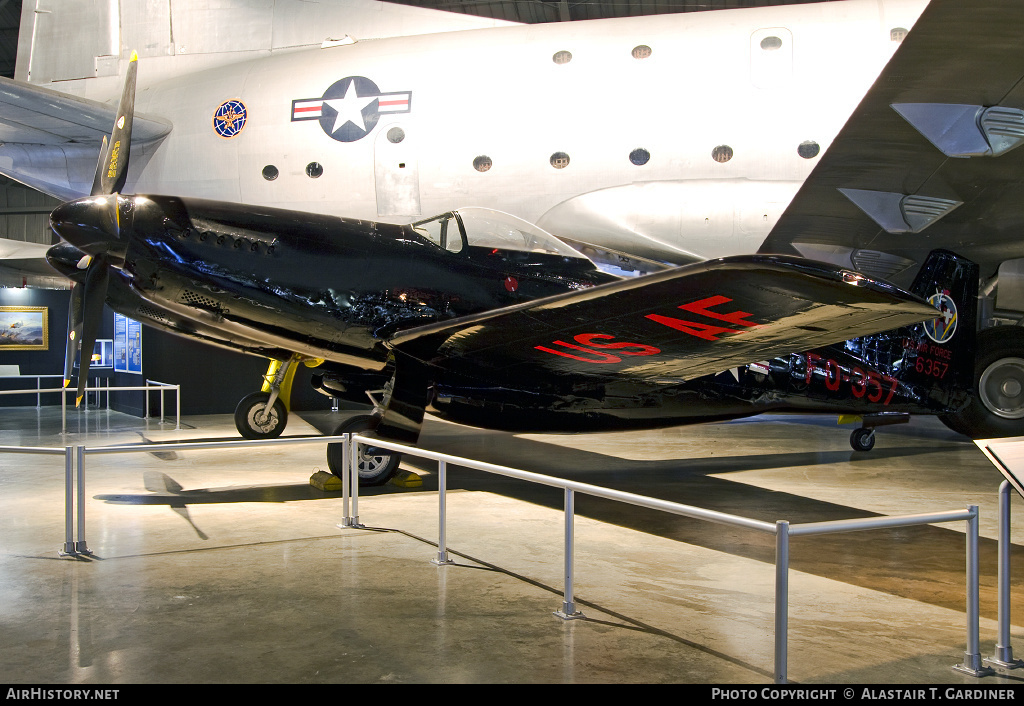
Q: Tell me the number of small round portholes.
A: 12